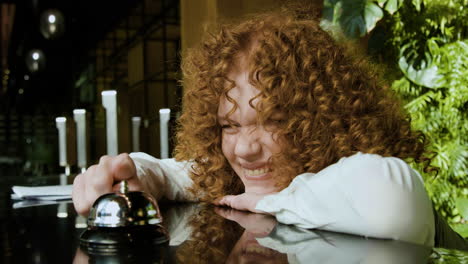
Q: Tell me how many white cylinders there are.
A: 5